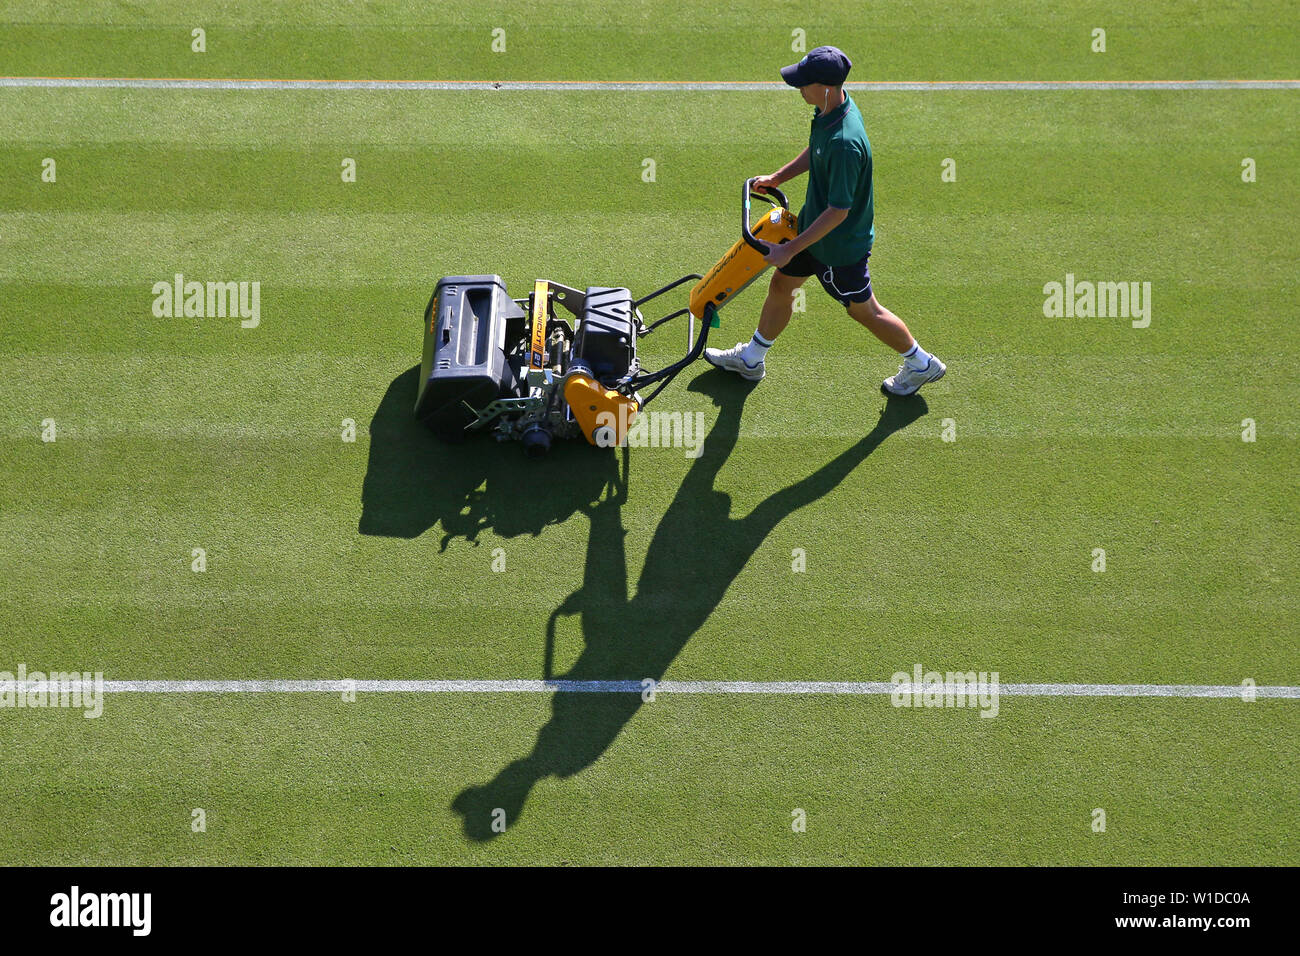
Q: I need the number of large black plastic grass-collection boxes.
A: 1